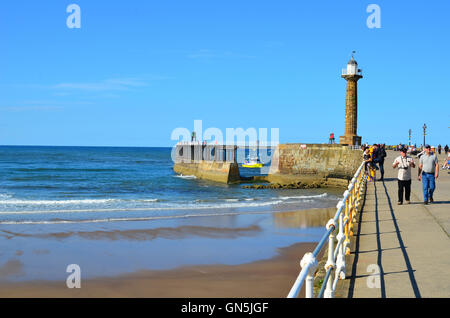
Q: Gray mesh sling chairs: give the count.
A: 0